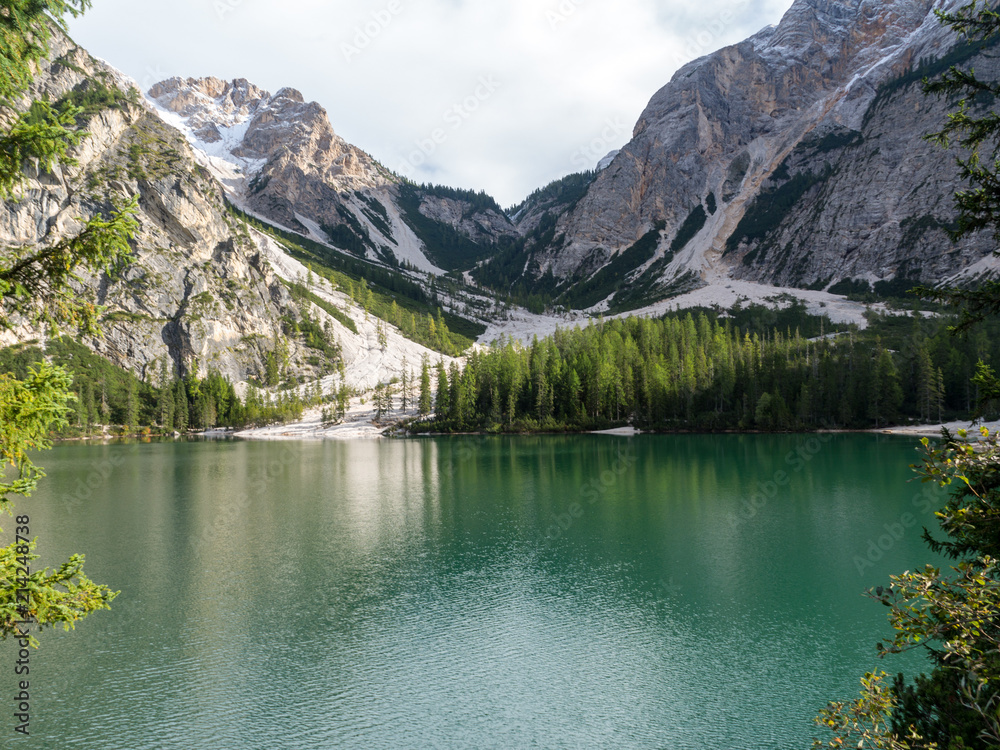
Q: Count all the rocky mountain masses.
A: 3